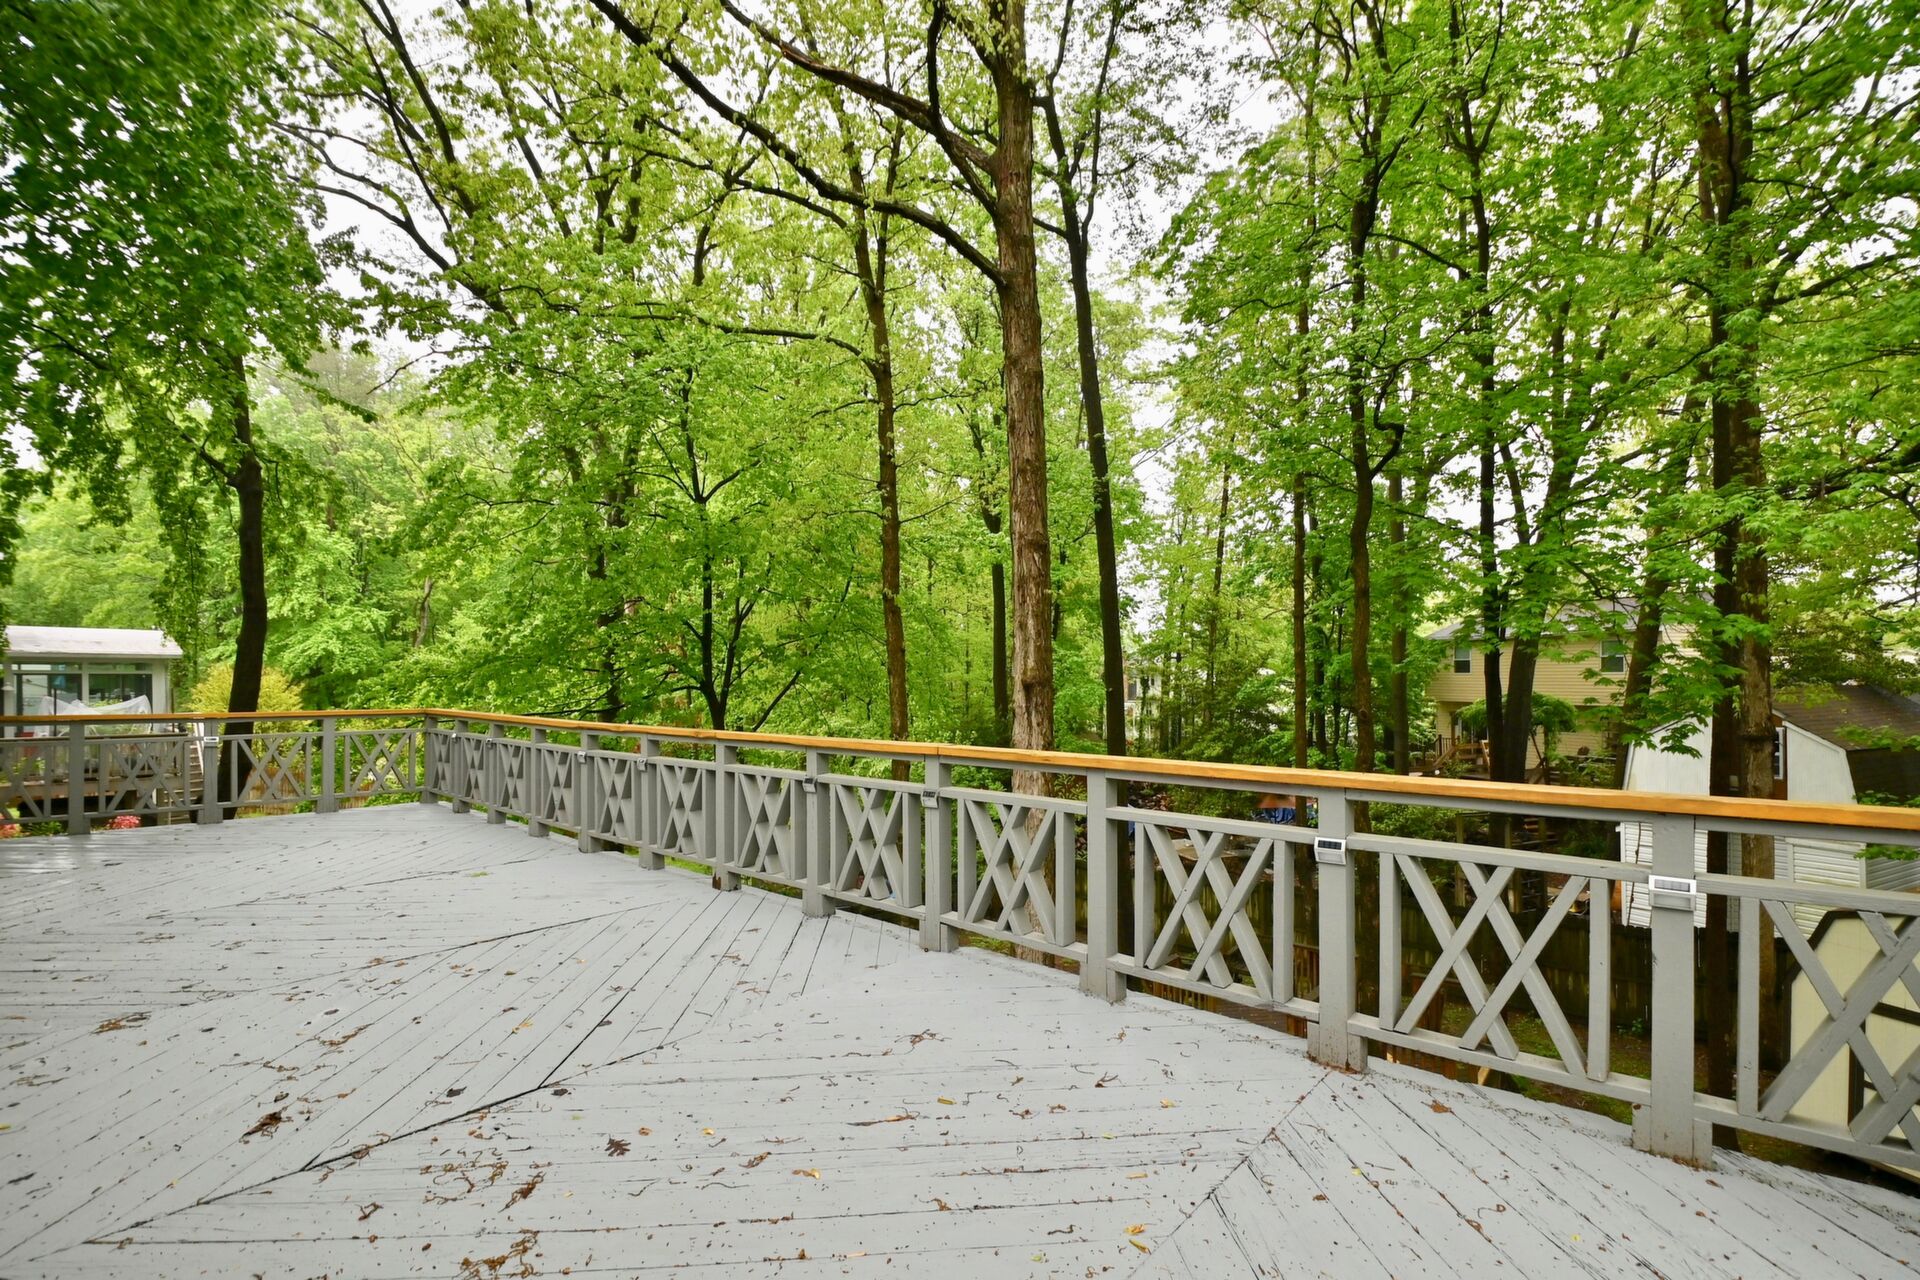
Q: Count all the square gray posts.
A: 15